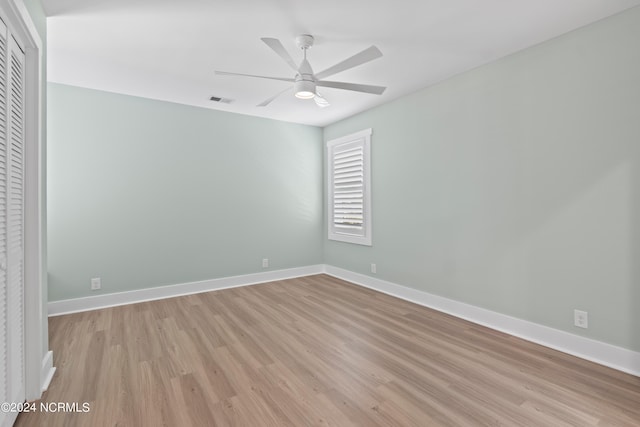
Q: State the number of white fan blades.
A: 6